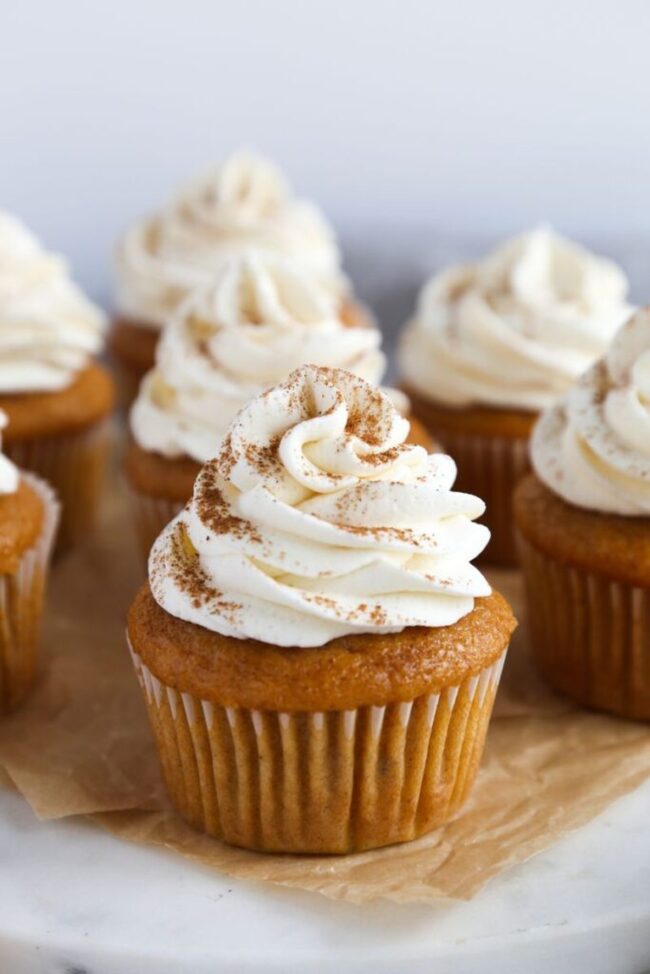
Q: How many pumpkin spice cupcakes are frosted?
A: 7